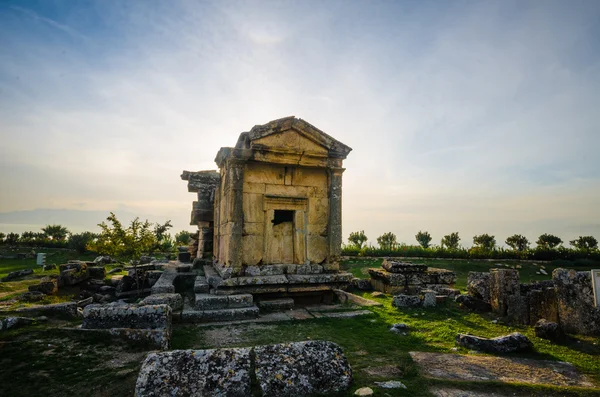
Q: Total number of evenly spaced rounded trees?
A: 8